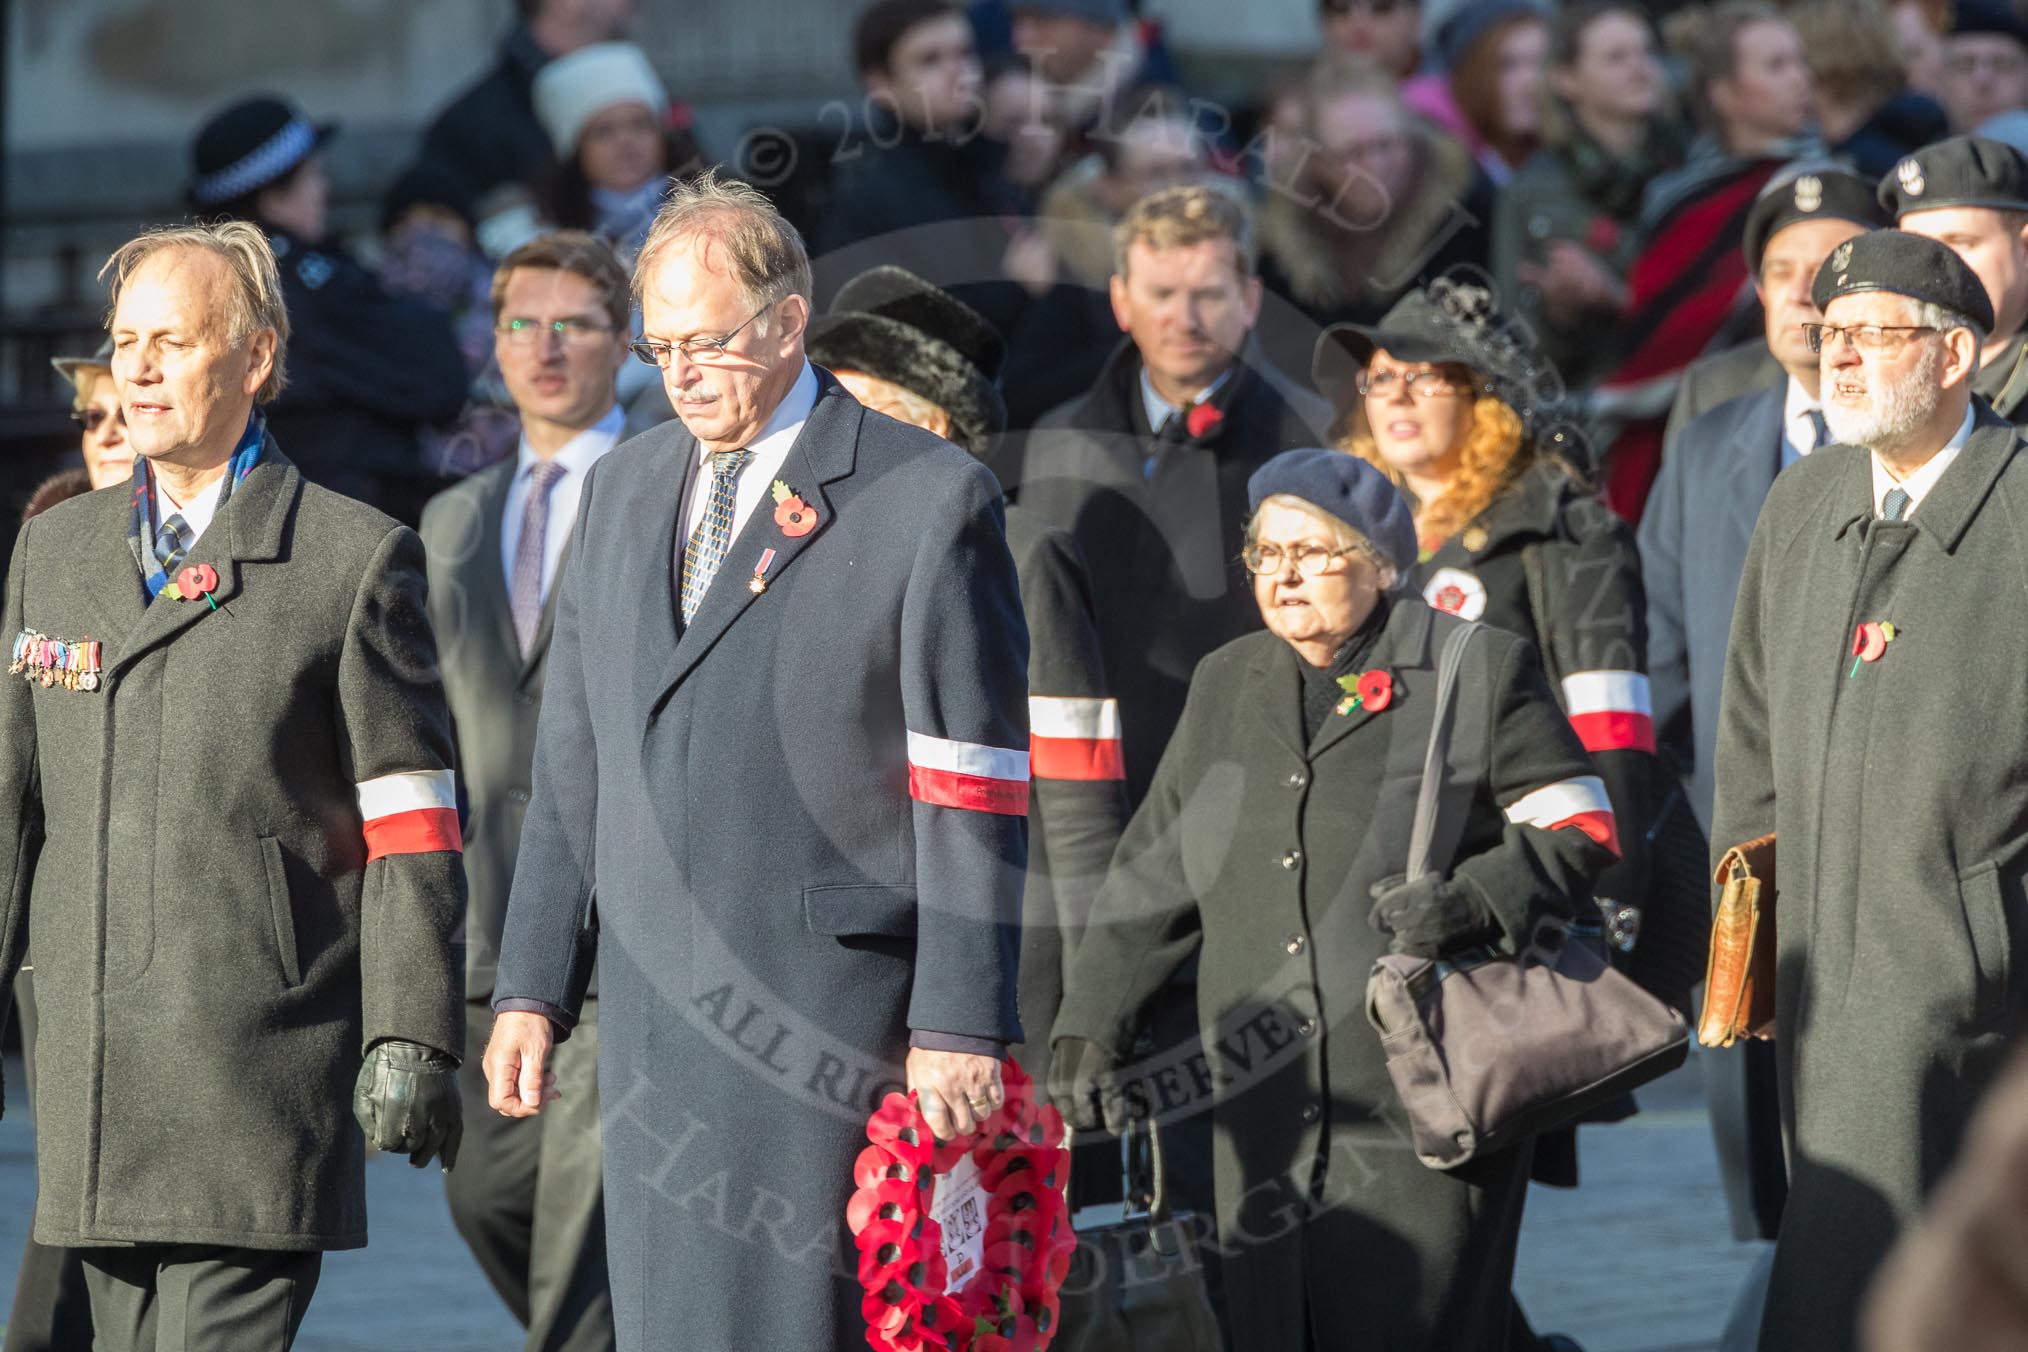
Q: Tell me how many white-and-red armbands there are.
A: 5